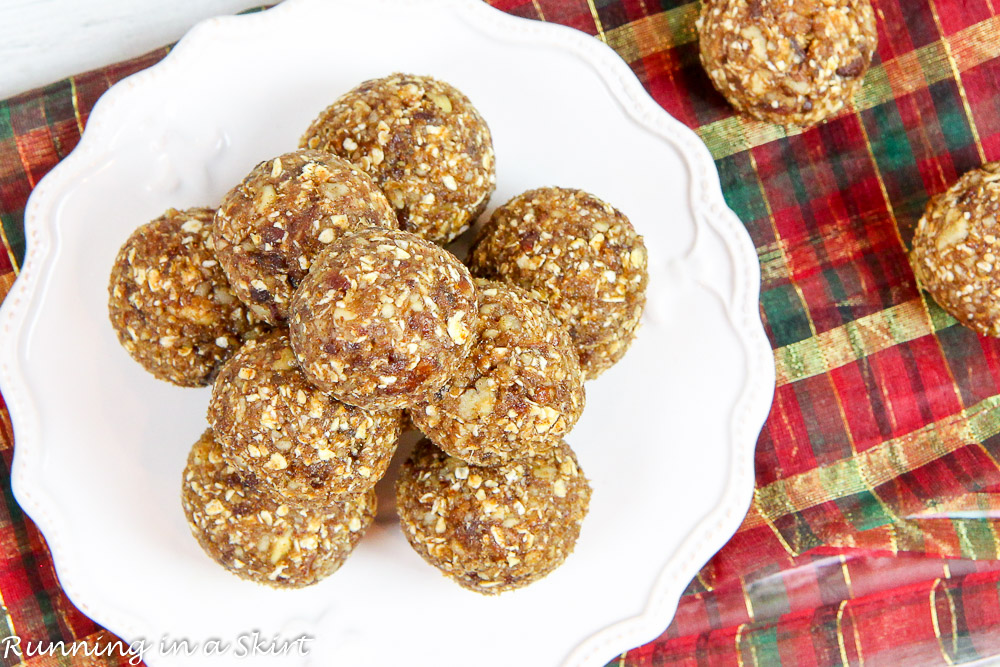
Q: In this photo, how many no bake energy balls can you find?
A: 11